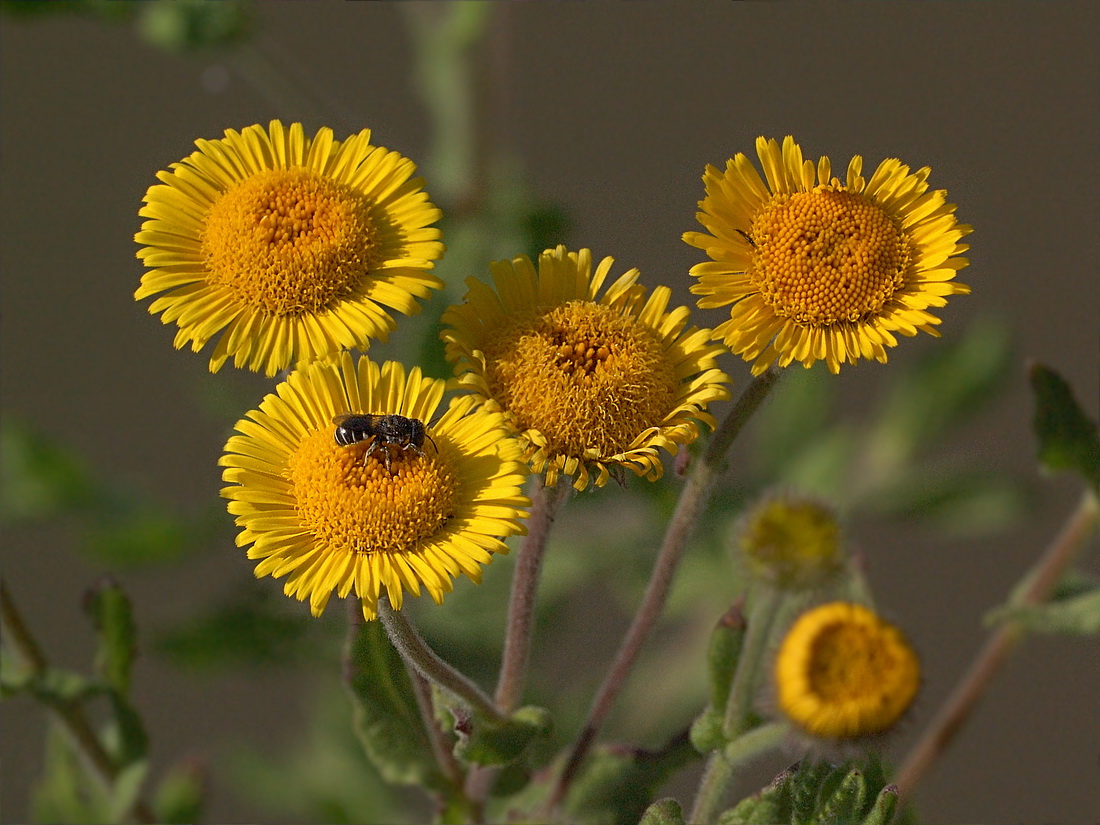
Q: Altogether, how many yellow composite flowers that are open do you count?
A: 4